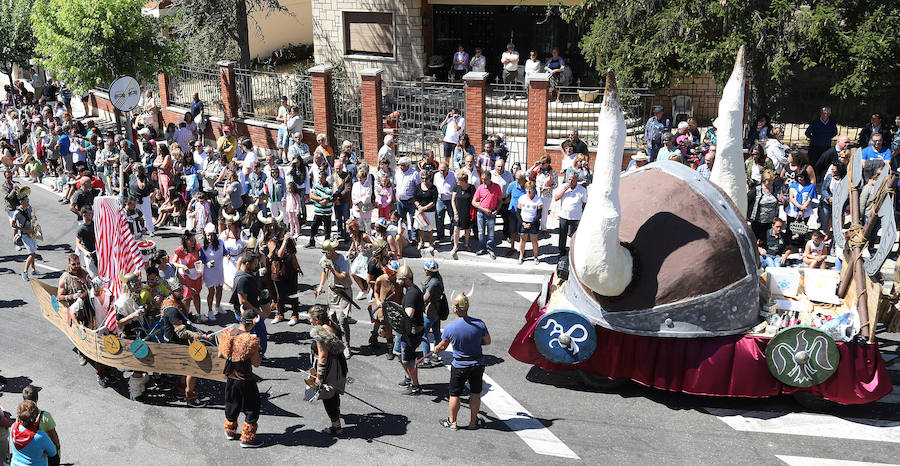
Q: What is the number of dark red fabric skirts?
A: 1